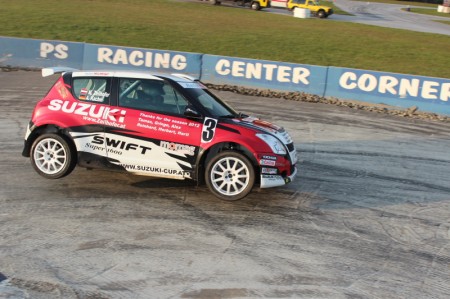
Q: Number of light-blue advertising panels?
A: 4